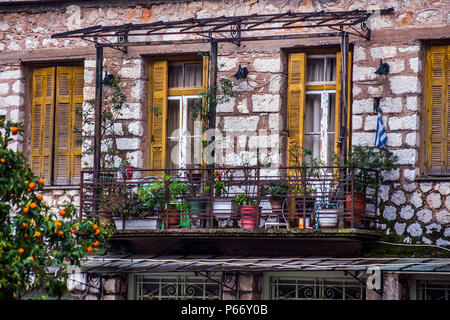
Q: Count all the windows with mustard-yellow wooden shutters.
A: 4